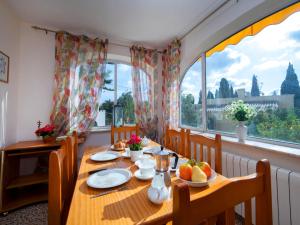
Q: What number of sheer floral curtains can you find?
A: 3